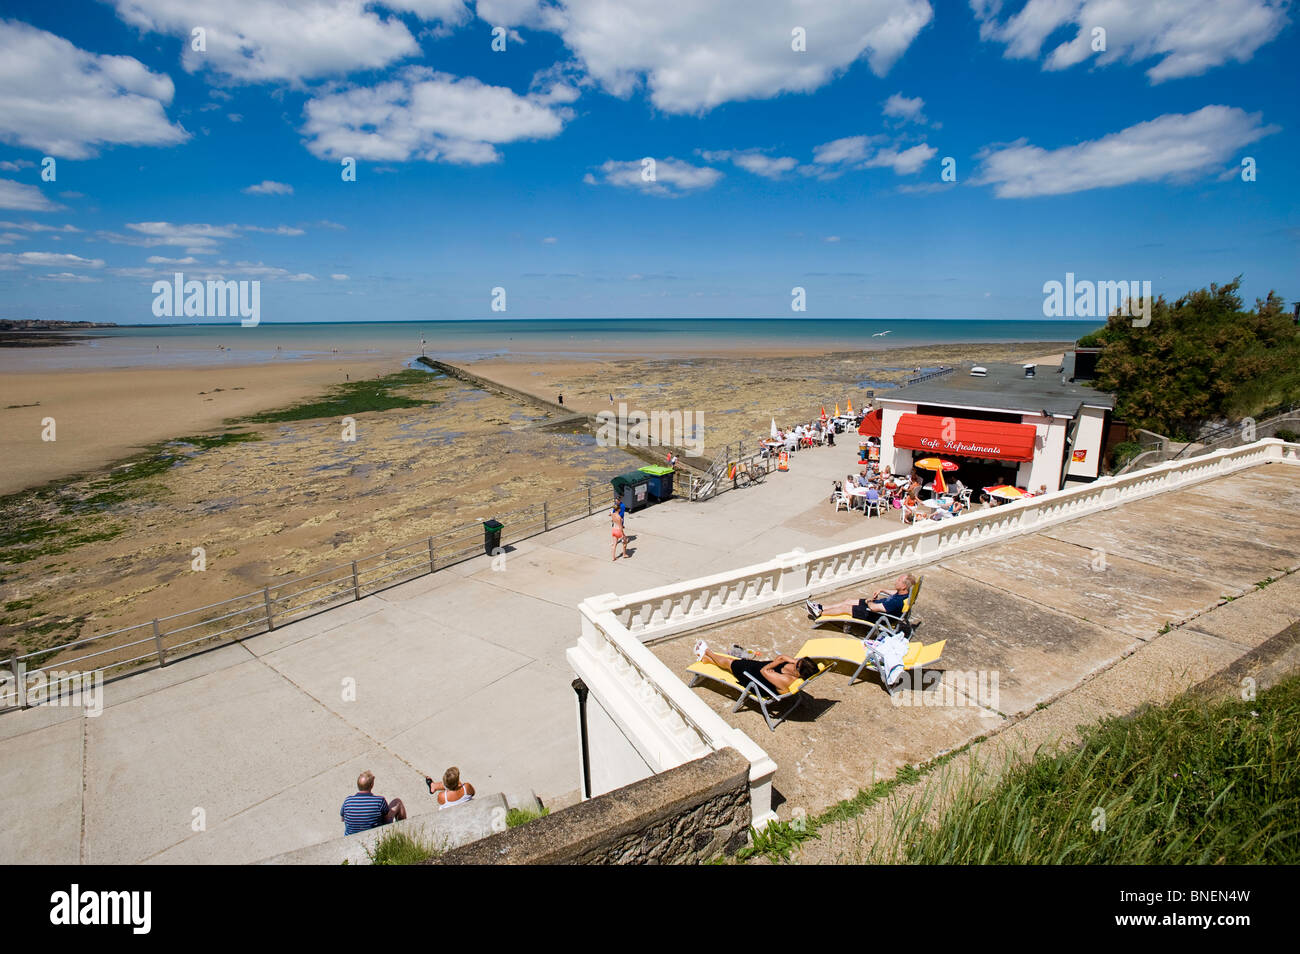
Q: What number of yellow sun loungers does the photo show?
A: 3